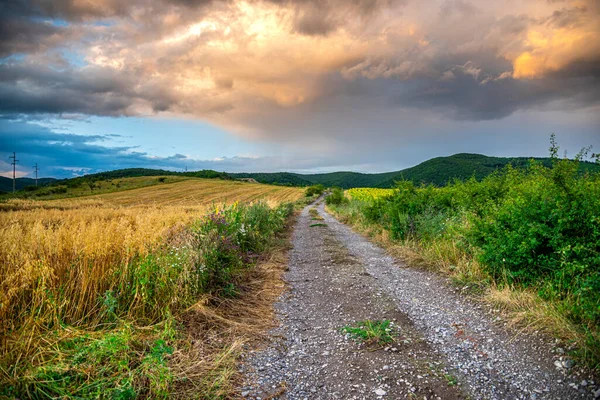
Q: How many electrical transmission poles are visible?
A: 2